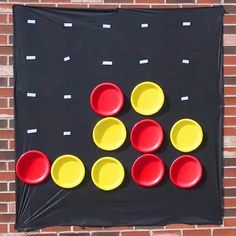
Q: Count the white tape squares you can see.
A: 15